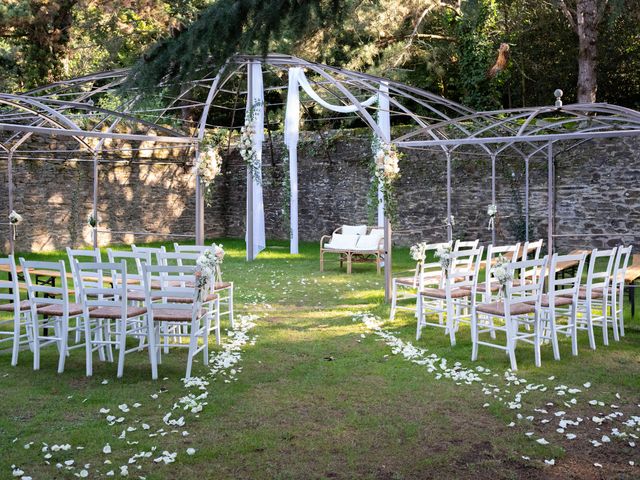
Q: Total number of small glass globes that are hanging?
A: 0